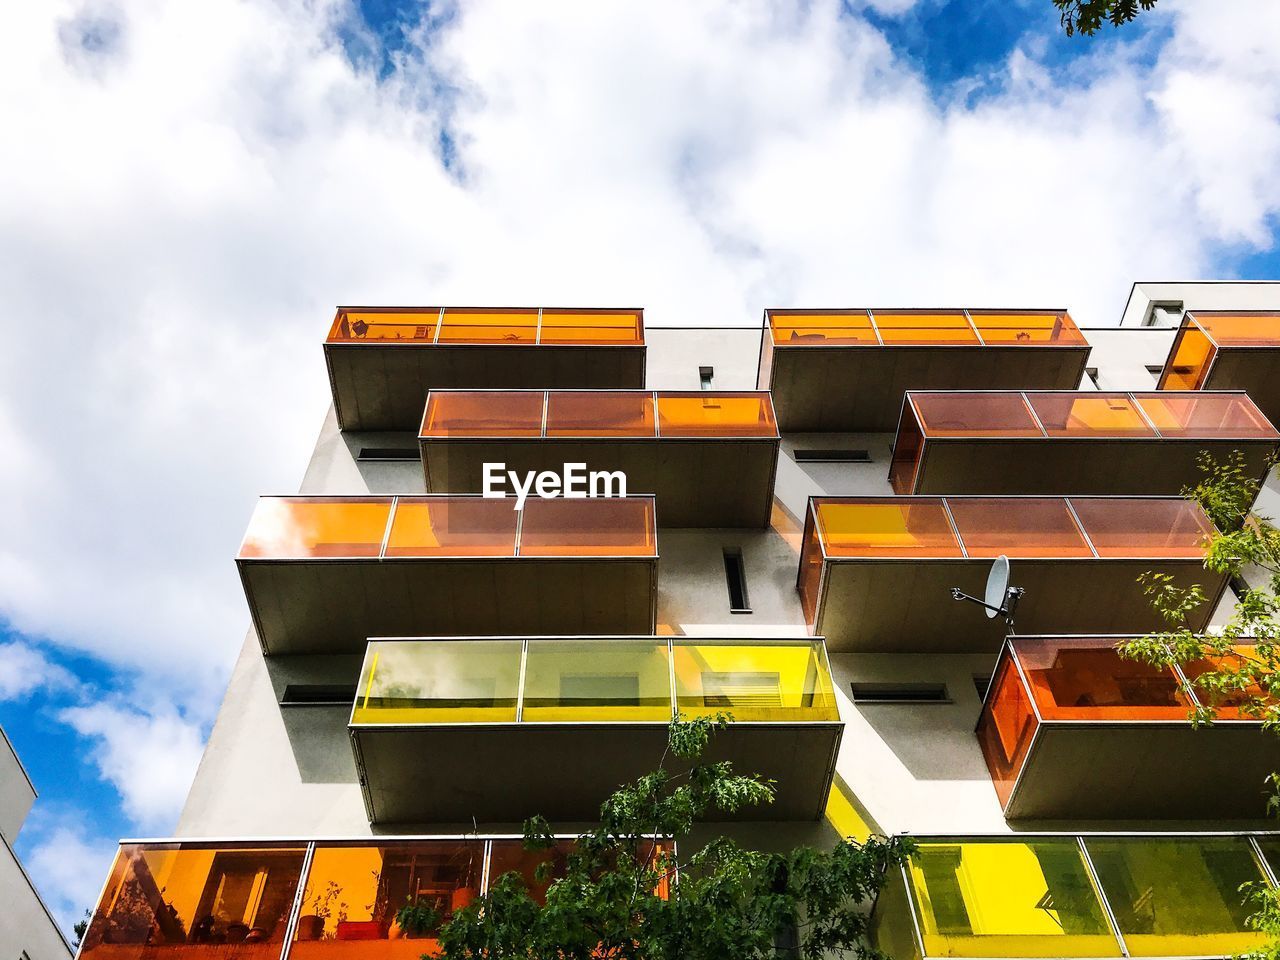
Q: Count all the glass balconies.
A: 11